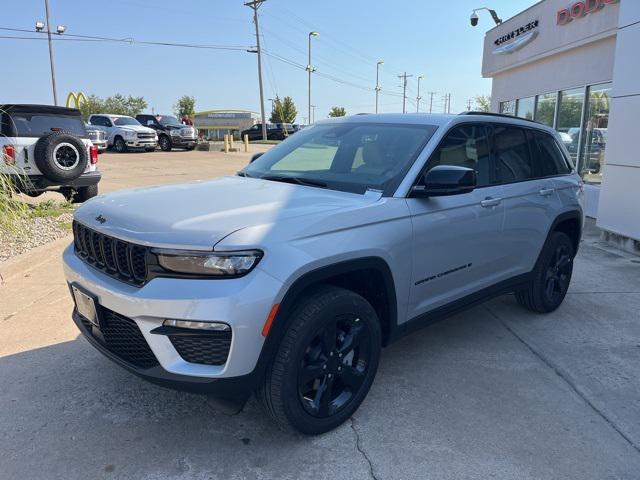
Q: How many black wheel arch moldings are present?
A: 2